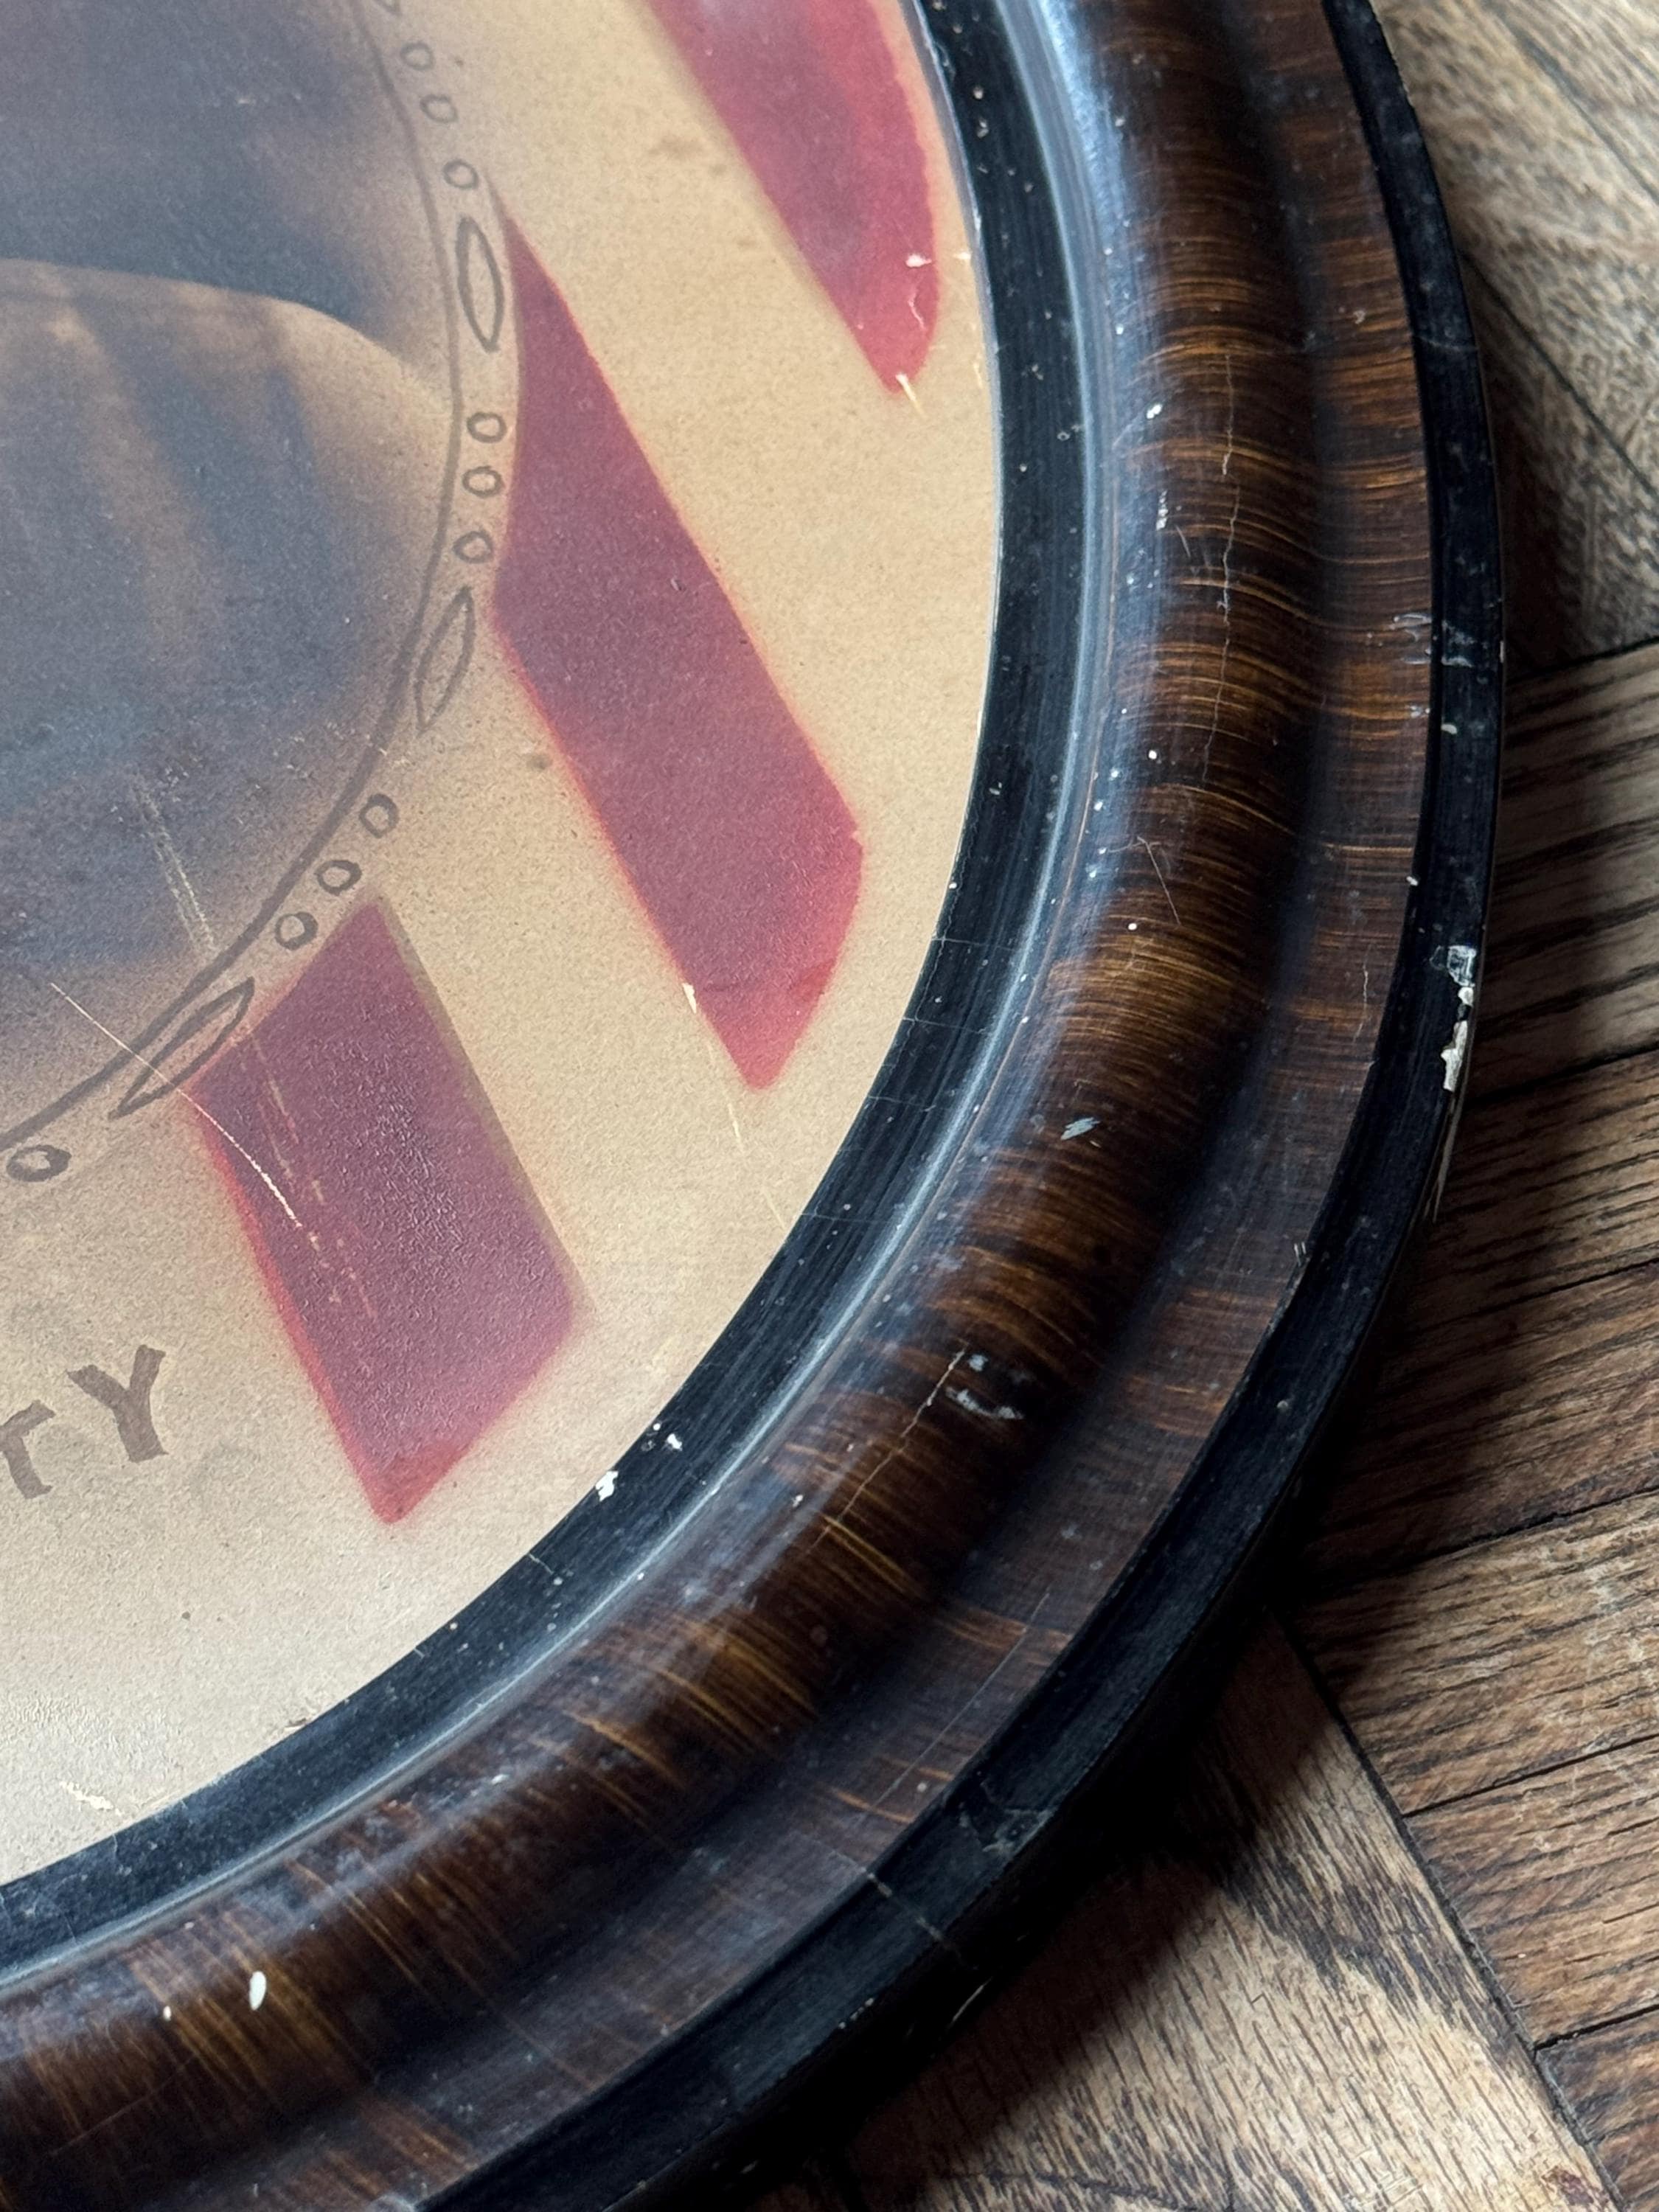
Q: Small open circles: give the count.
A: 10